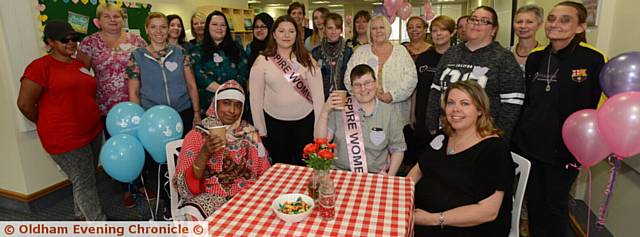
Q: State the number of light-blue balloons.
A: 3